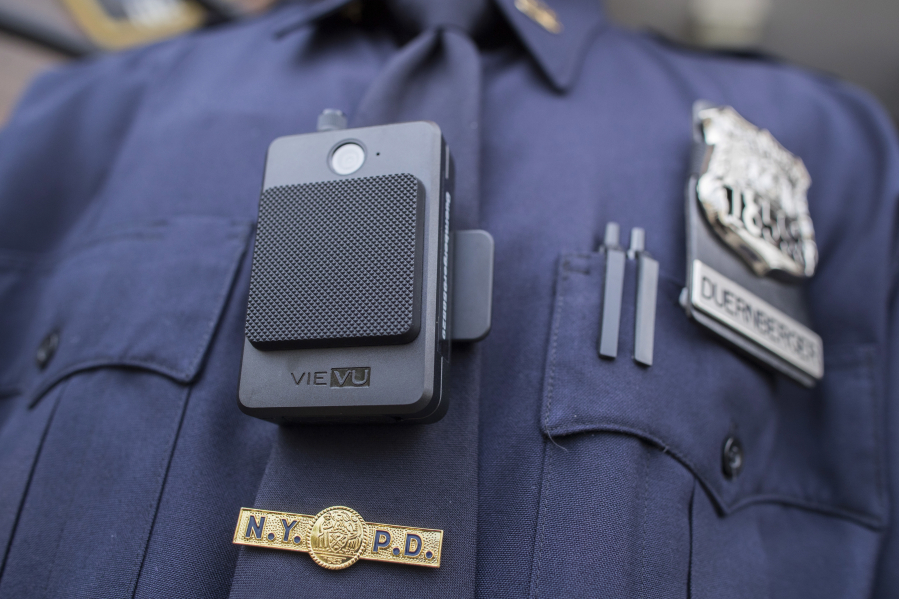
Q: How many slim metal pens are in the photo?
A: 2